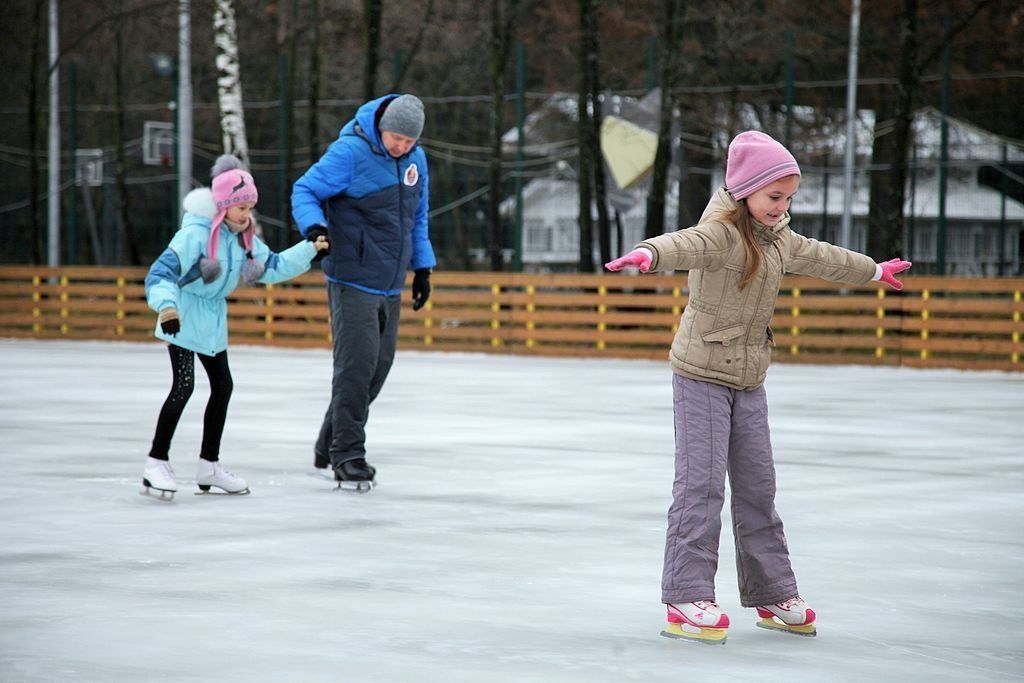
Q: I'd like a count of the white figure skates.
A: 2